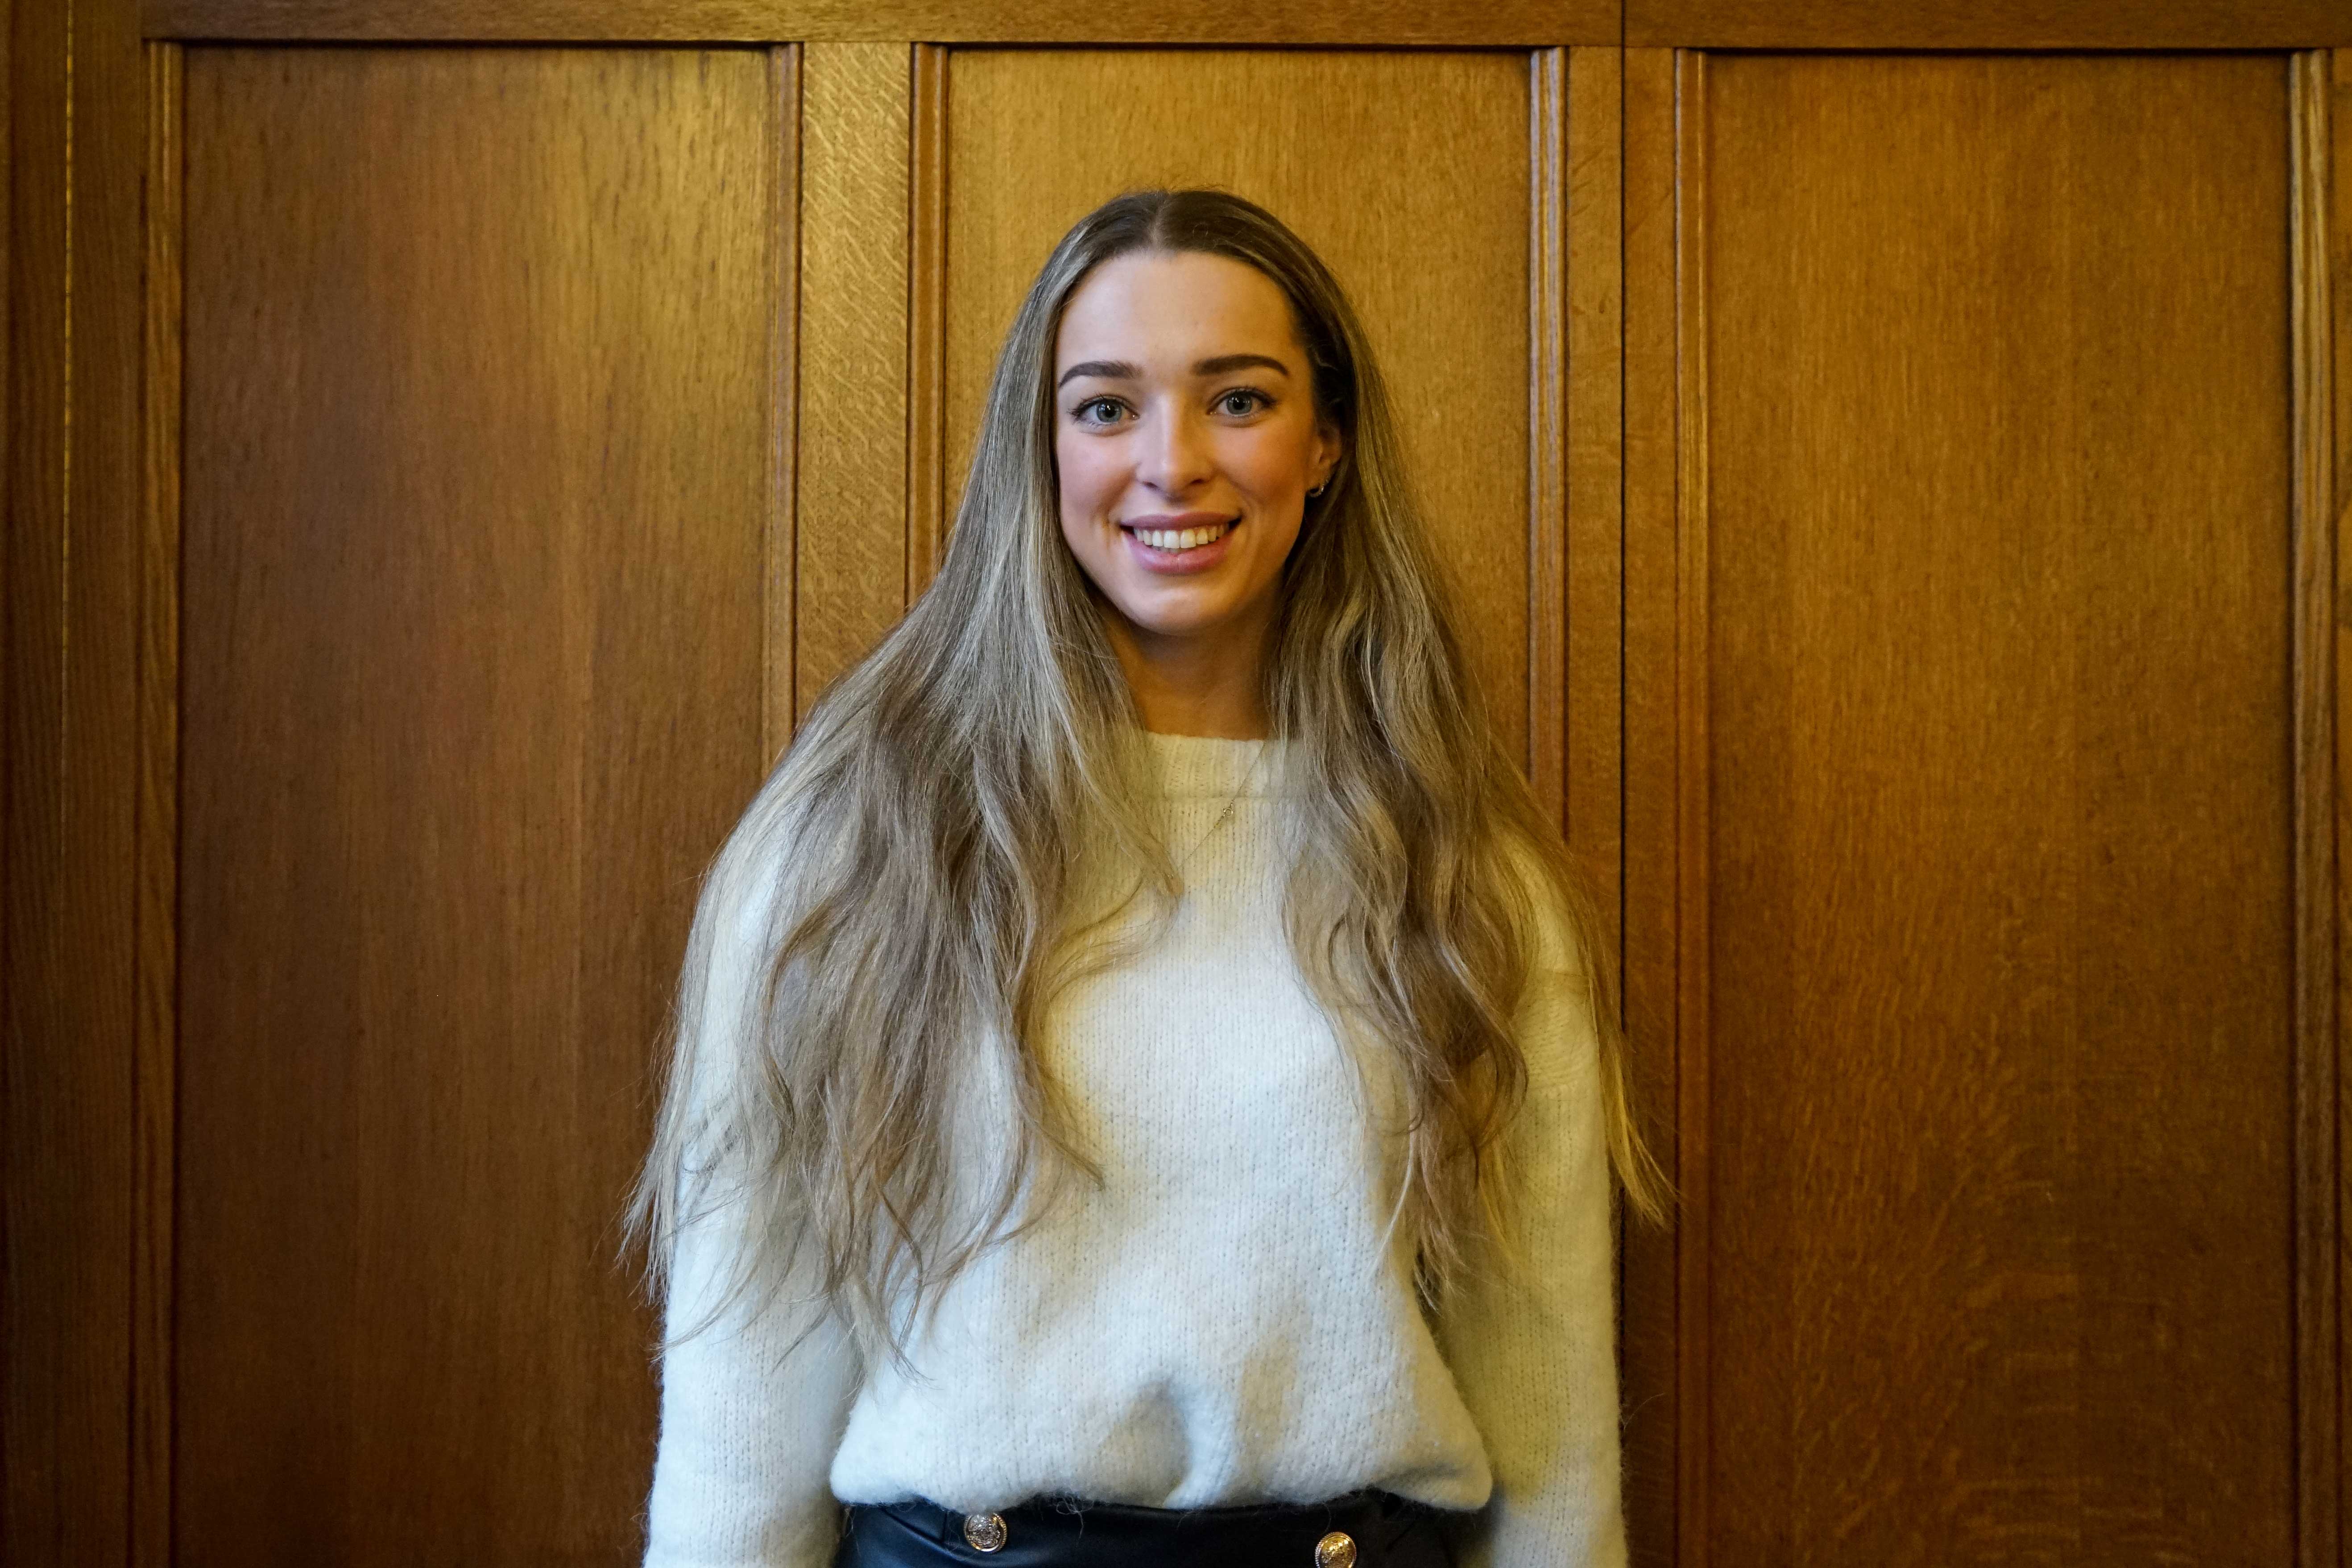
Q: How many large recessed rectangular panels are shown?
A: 3